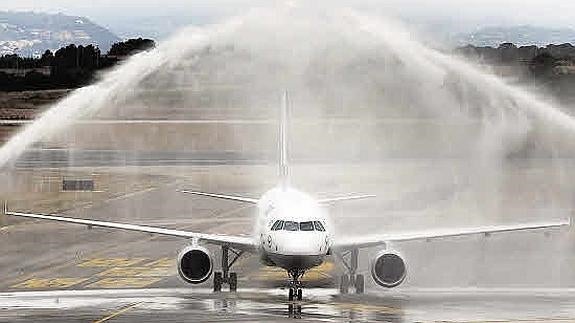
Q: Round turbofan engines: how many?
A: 2